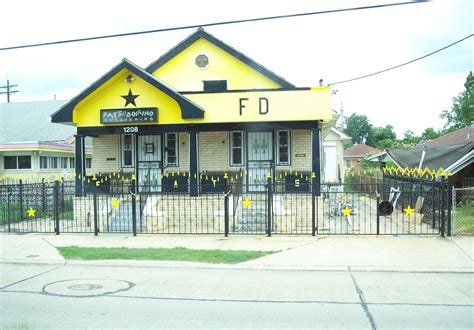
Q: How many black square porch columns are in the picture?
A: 3